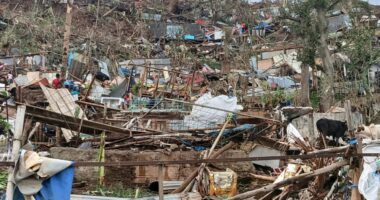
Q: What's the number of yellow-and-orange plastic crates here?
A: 1